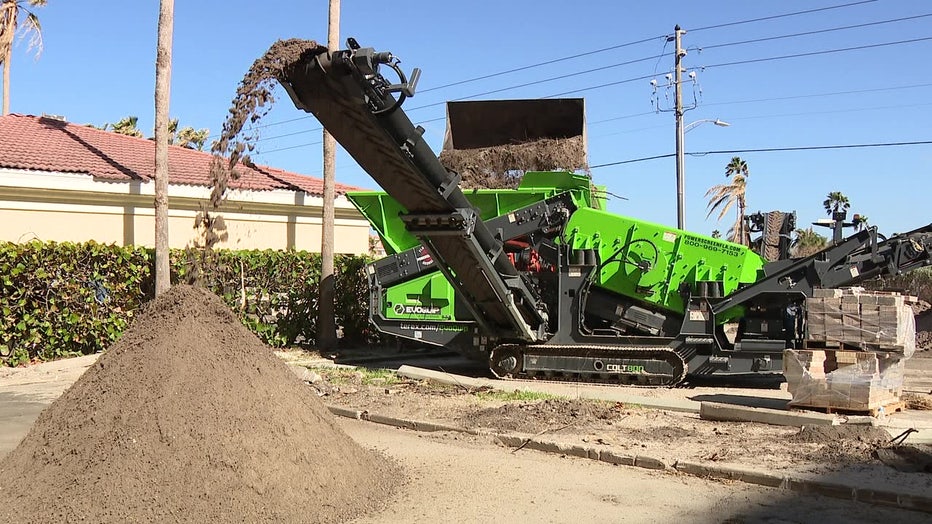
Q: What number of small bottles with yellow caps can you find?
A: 0